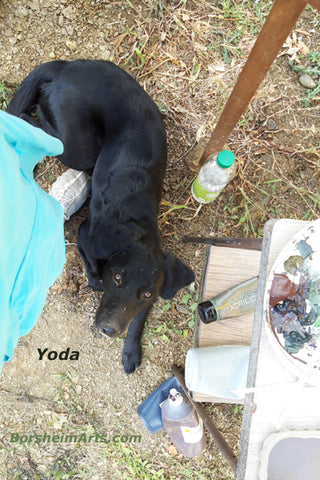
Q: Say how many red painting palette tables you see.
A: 0